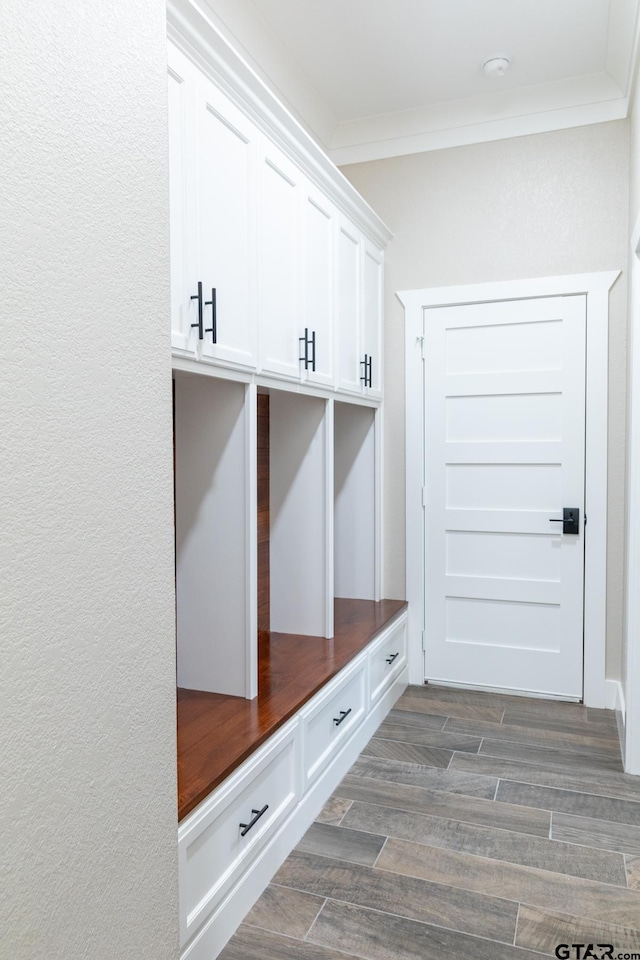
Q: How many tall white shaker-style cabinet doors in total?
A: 6